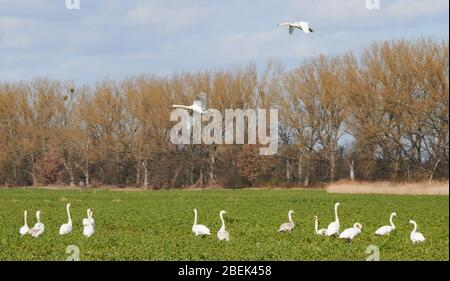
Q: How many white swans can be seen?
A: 15